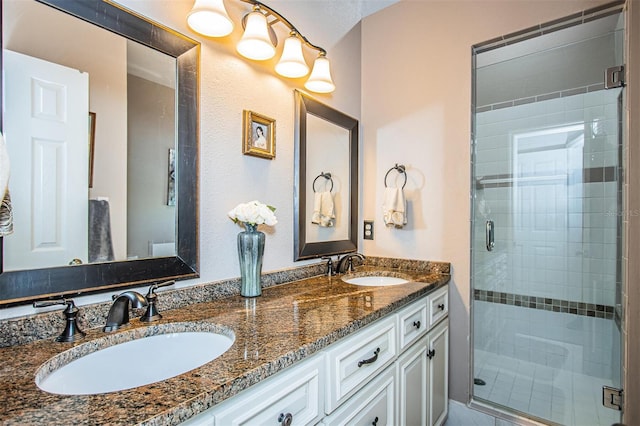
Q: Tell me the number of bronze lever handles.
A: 4